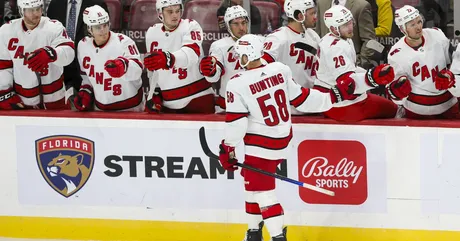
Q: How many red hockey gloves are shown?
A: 12